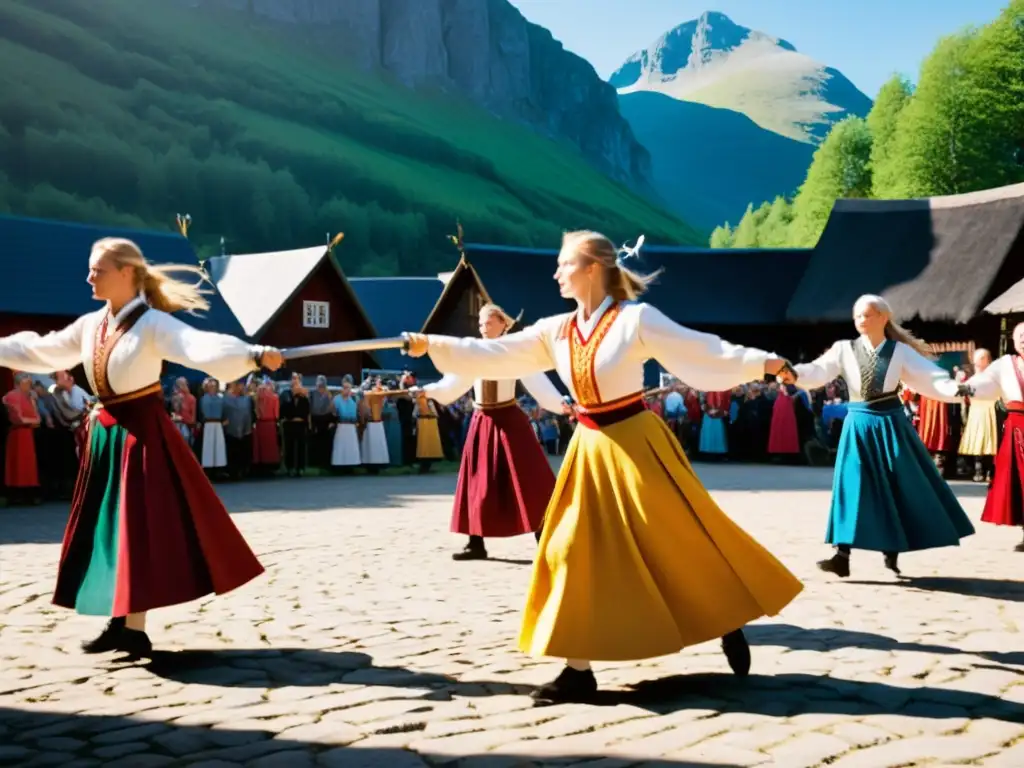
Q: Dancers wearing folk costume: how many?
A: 5